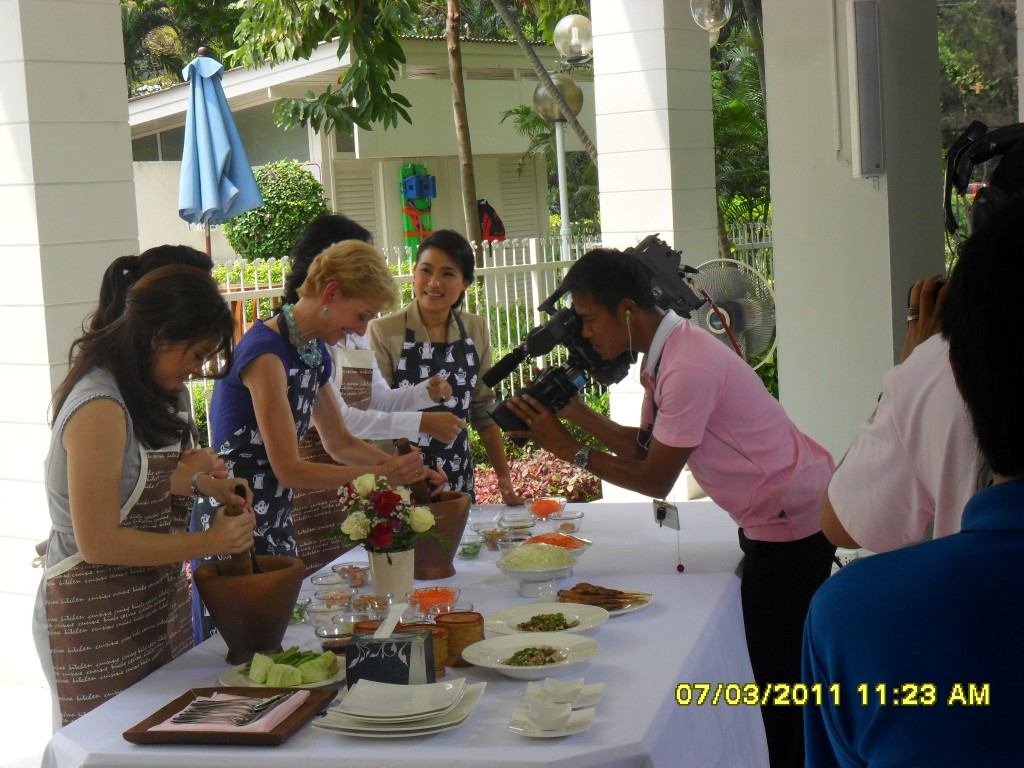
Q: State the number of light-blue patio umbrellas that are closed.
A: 1